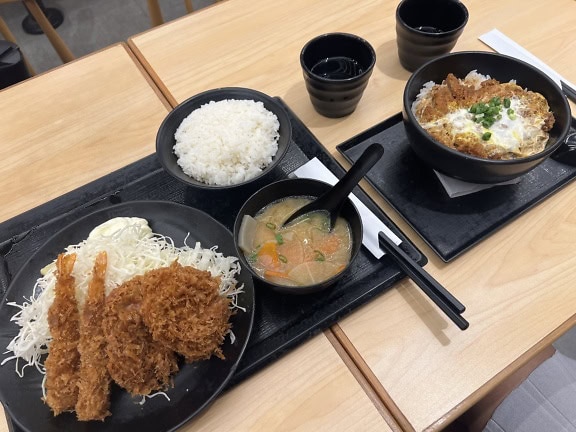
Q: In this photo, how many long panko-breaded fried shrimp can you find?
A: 2